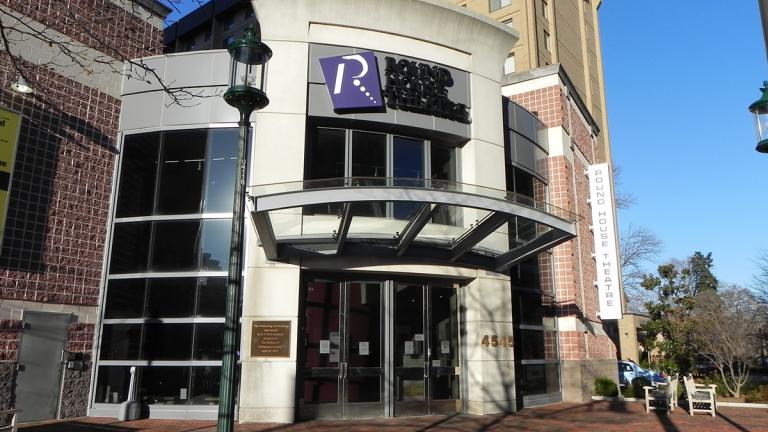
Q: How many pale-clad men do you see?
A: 0